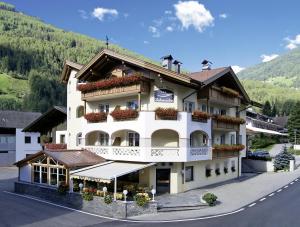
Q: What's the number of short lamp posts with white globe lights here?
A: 4